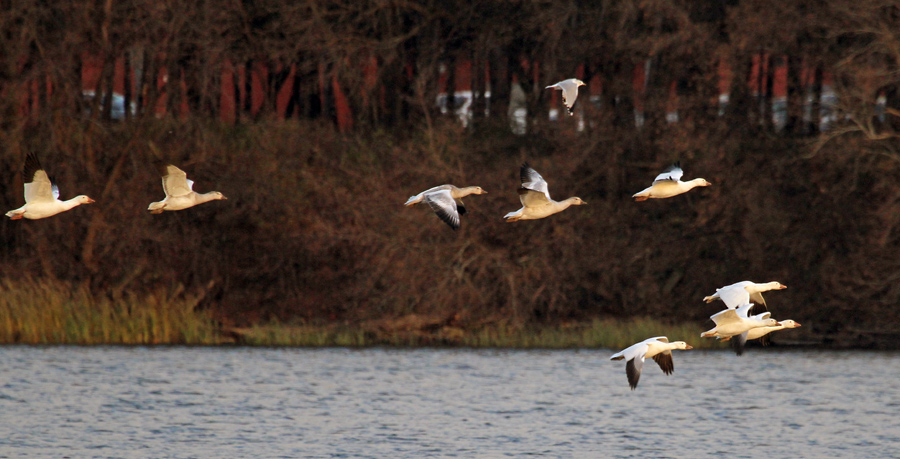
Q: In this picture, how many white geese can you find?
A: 9